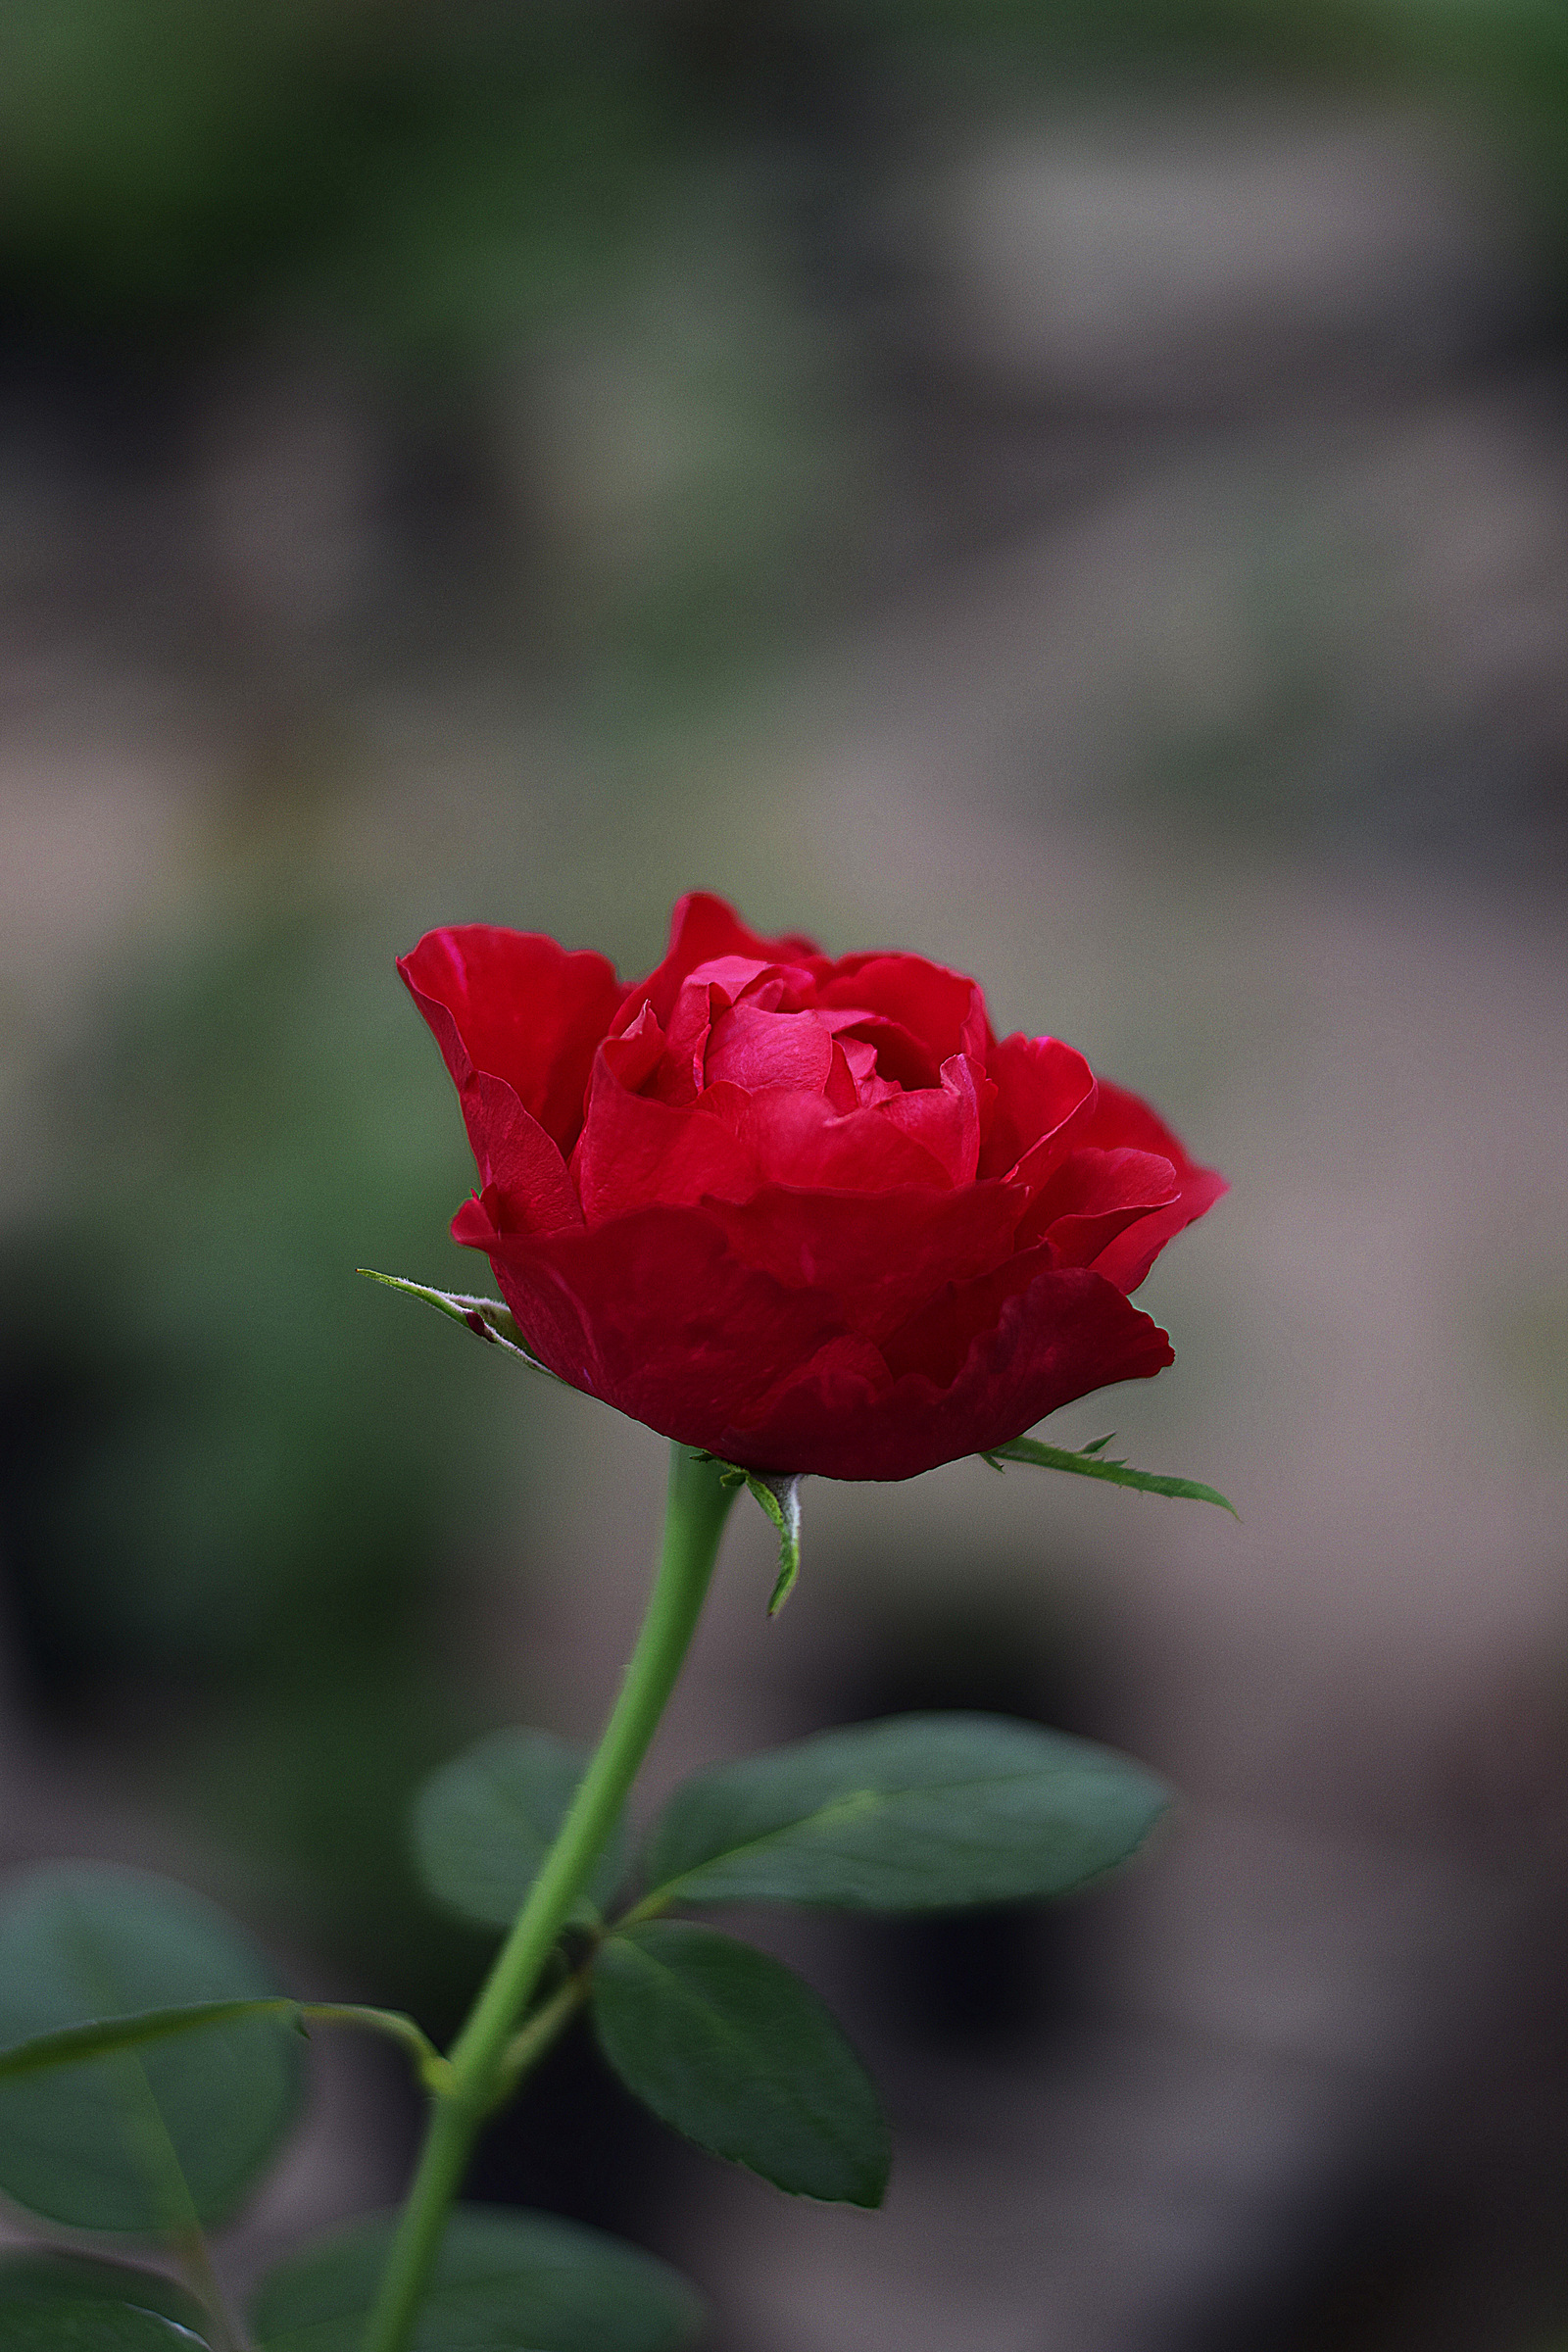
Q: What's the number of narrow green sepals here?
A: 3